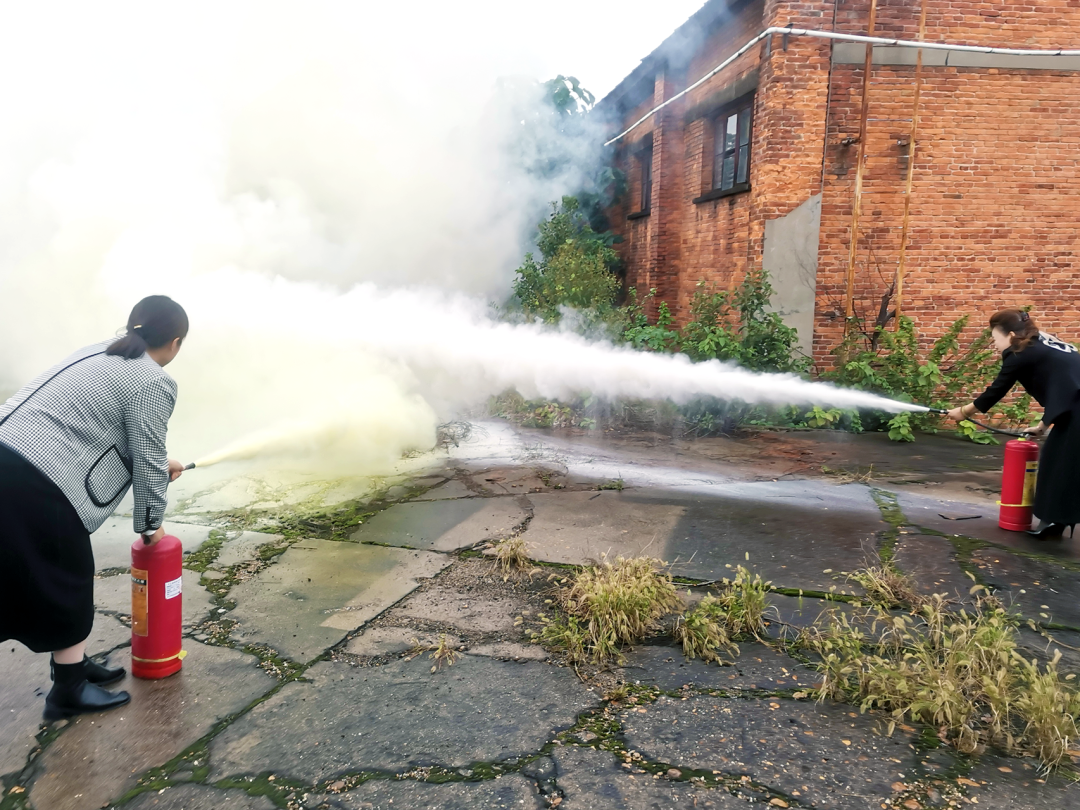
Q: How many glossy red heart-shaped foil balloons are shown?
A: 0